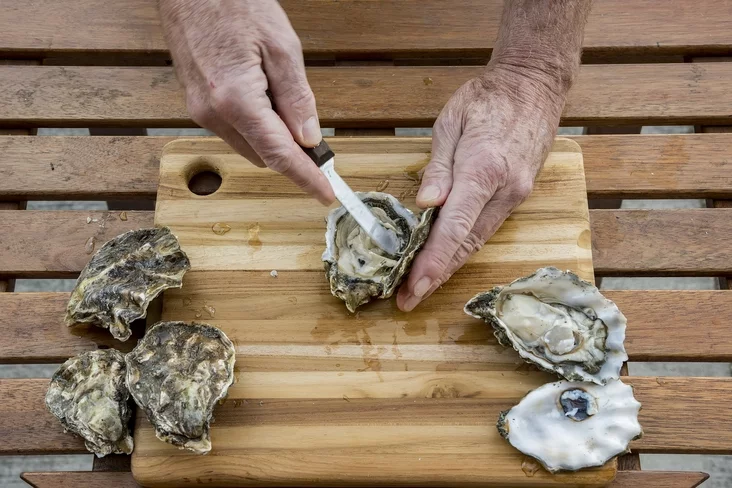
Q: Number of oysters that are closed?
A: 3